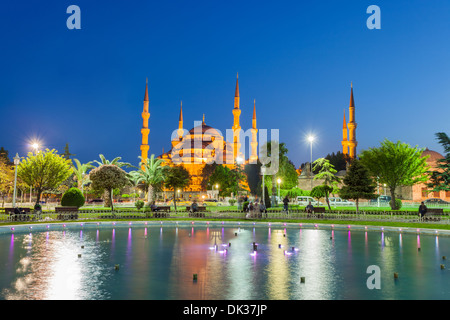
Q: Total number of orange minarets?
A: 6